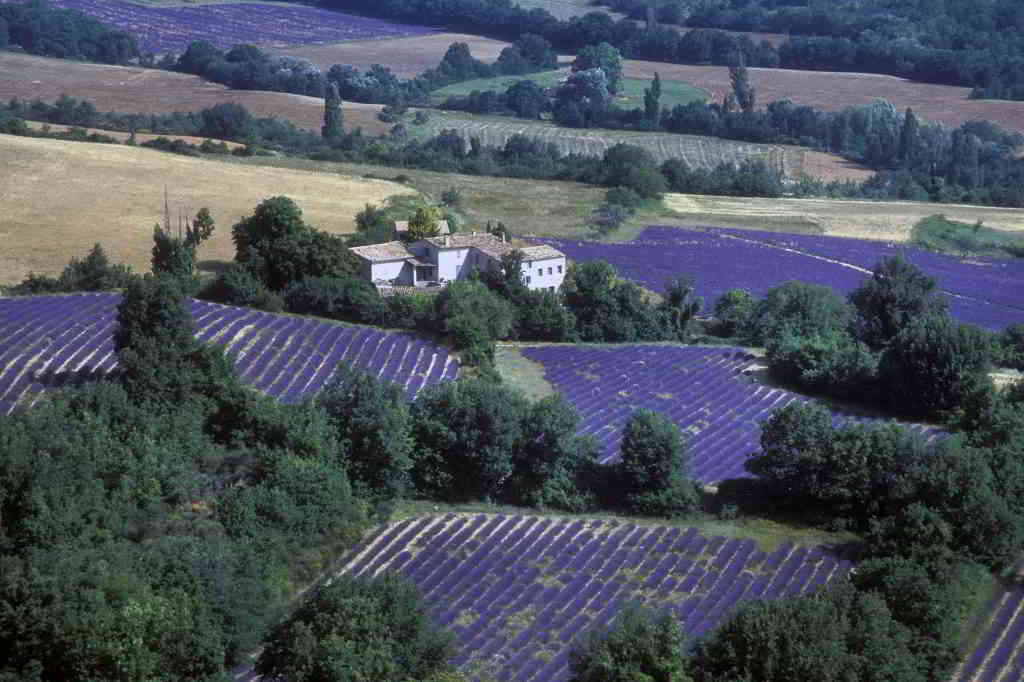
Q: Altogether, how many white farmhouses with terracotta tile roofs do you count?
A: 1